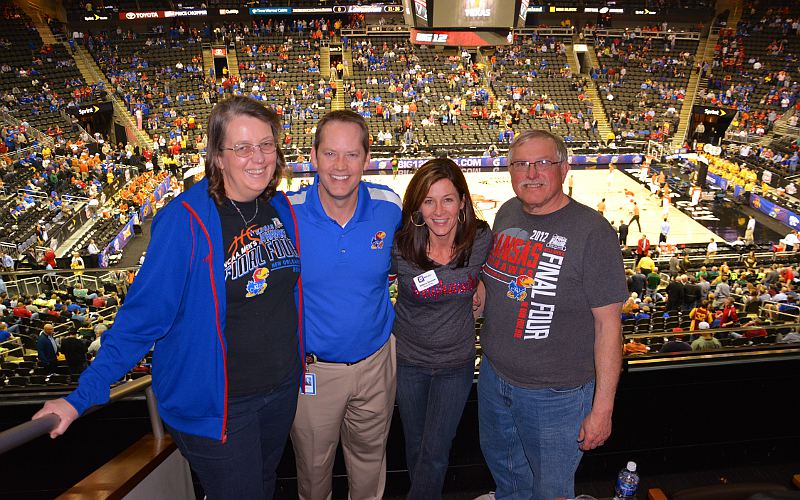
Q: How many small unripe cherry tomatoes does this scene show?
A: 0